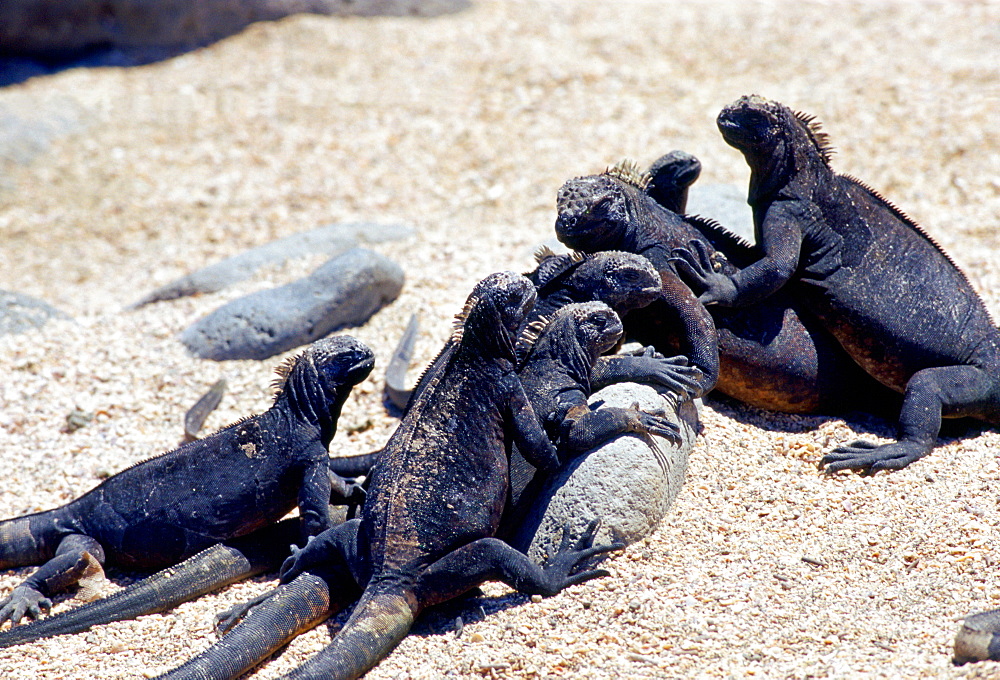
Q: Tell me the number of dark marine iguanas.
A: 7